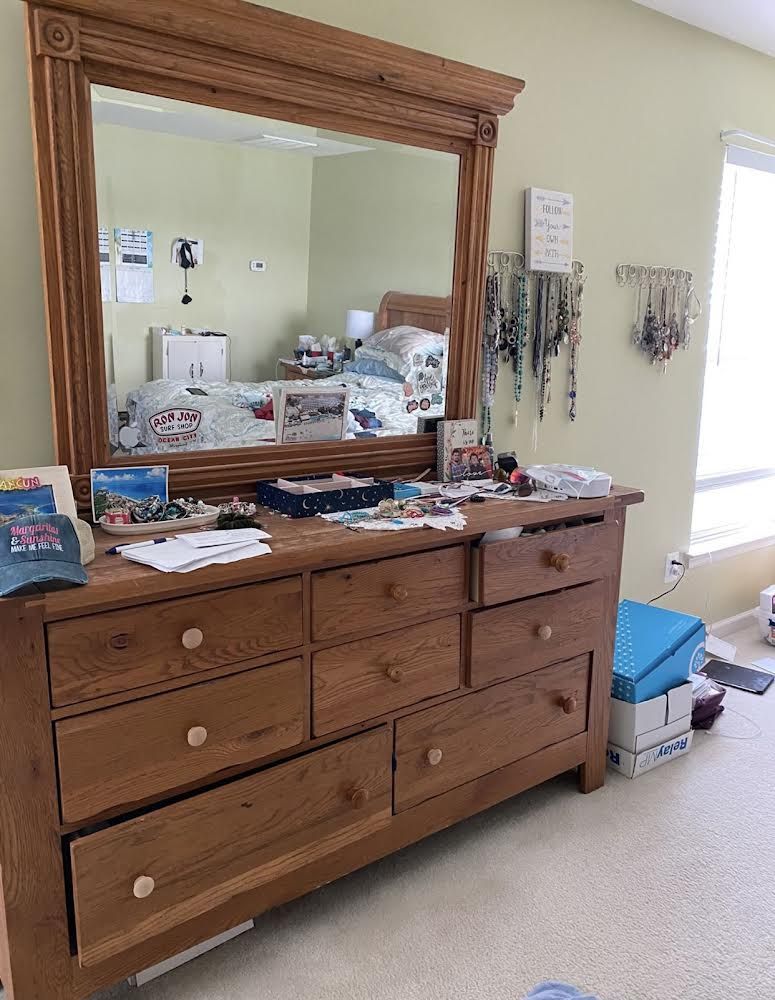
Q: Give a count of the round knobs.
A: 10